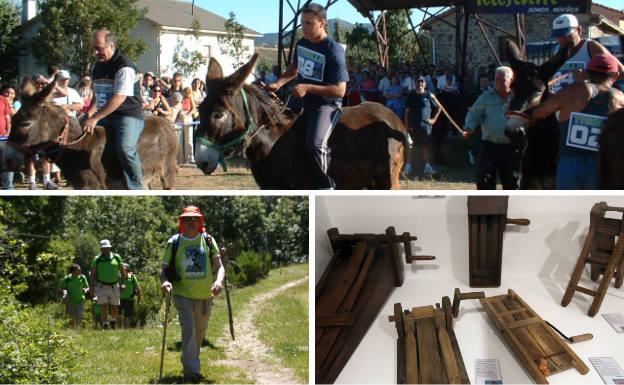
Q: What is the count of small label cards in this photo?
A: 3